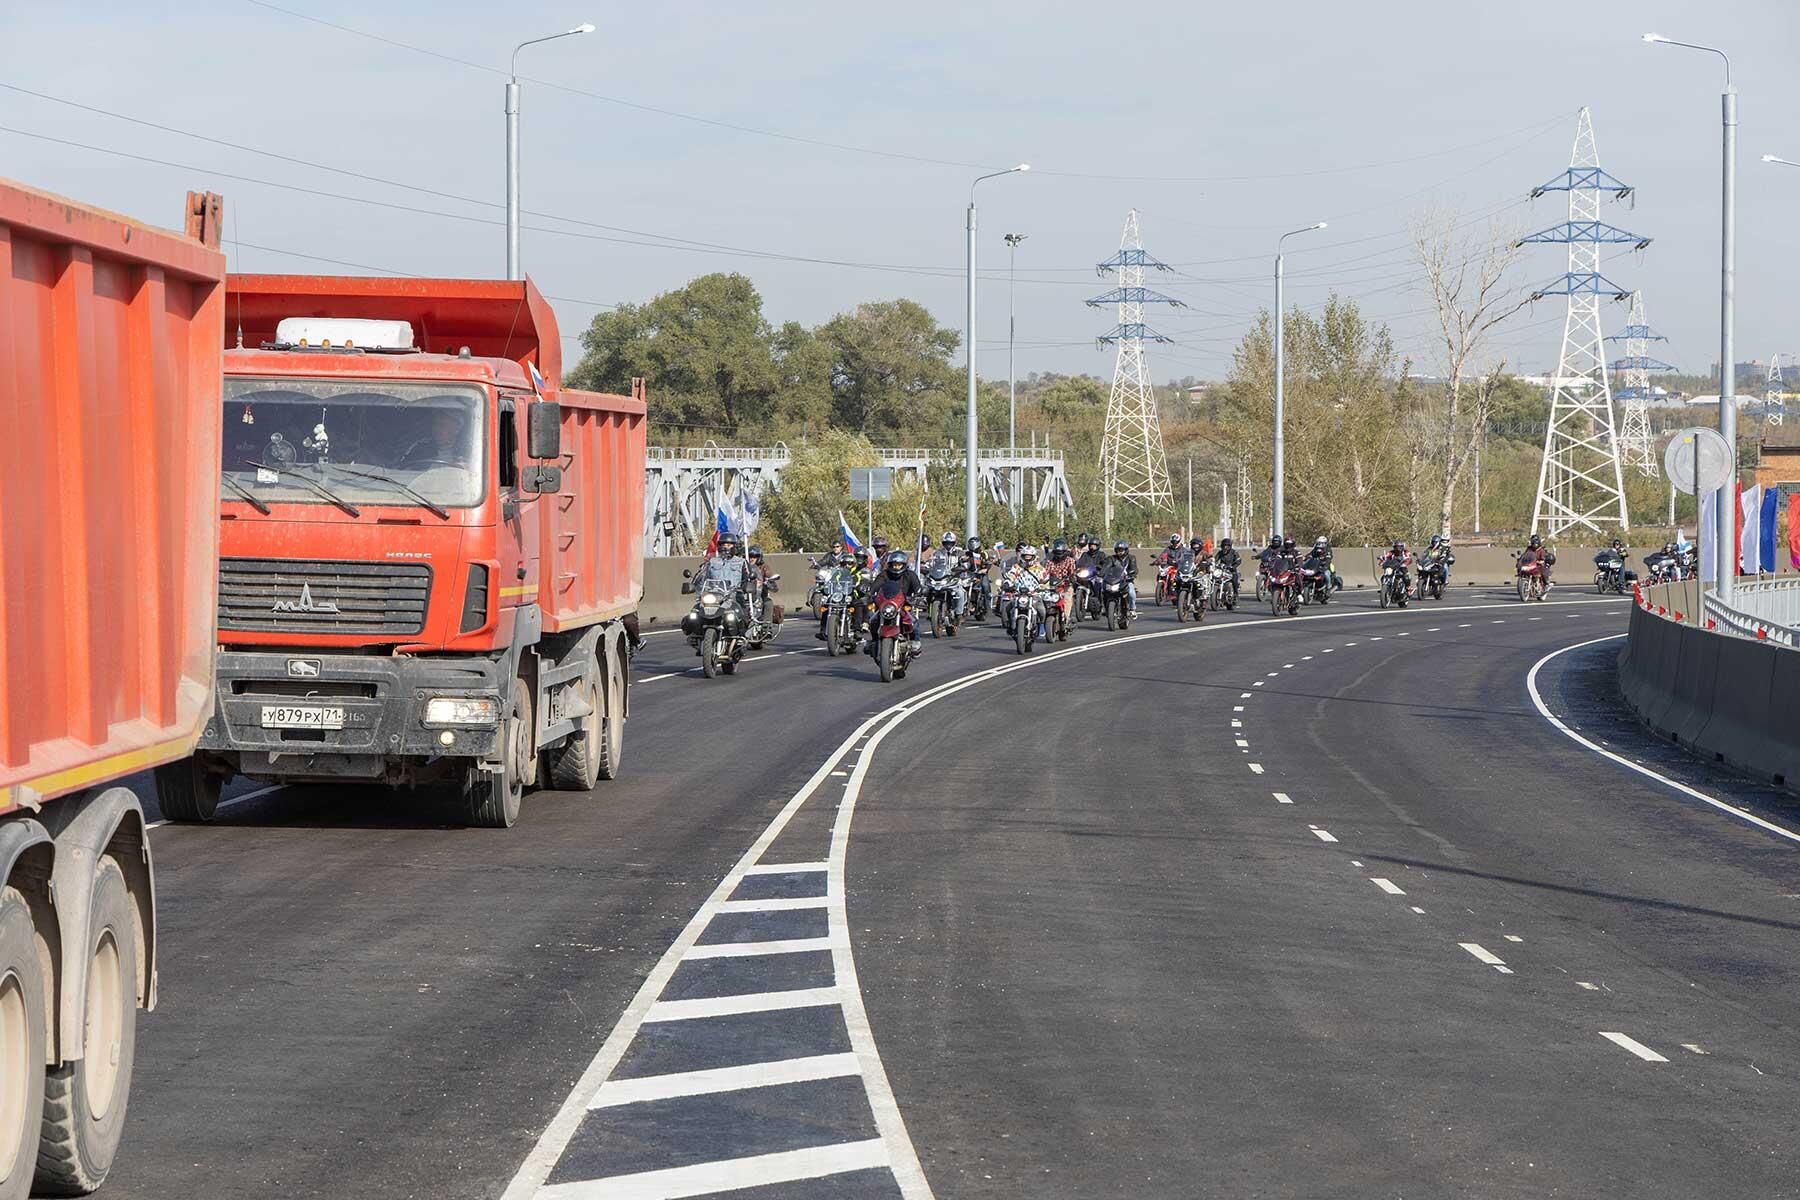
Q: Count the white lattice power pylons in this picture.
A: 4